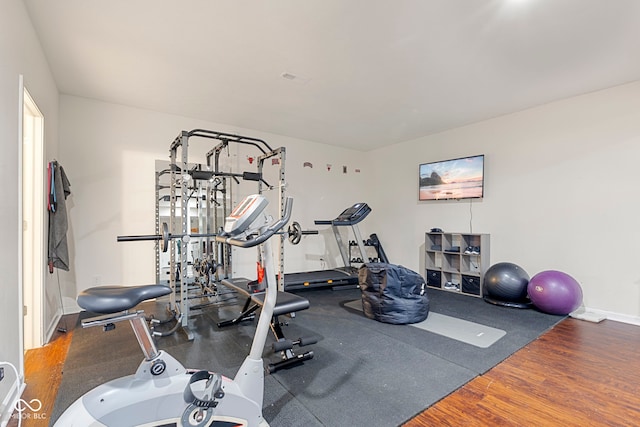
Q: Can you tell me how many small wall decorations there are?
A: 6